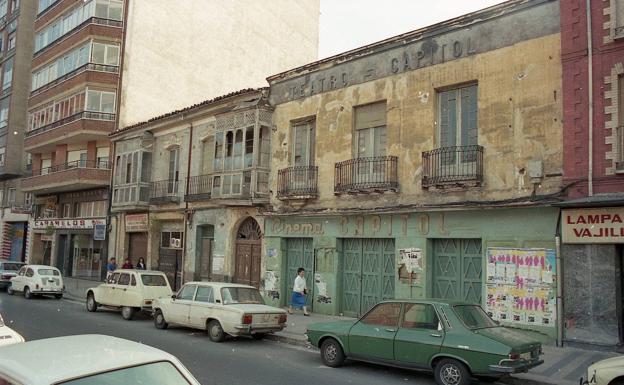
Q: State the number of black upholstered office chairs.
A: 0